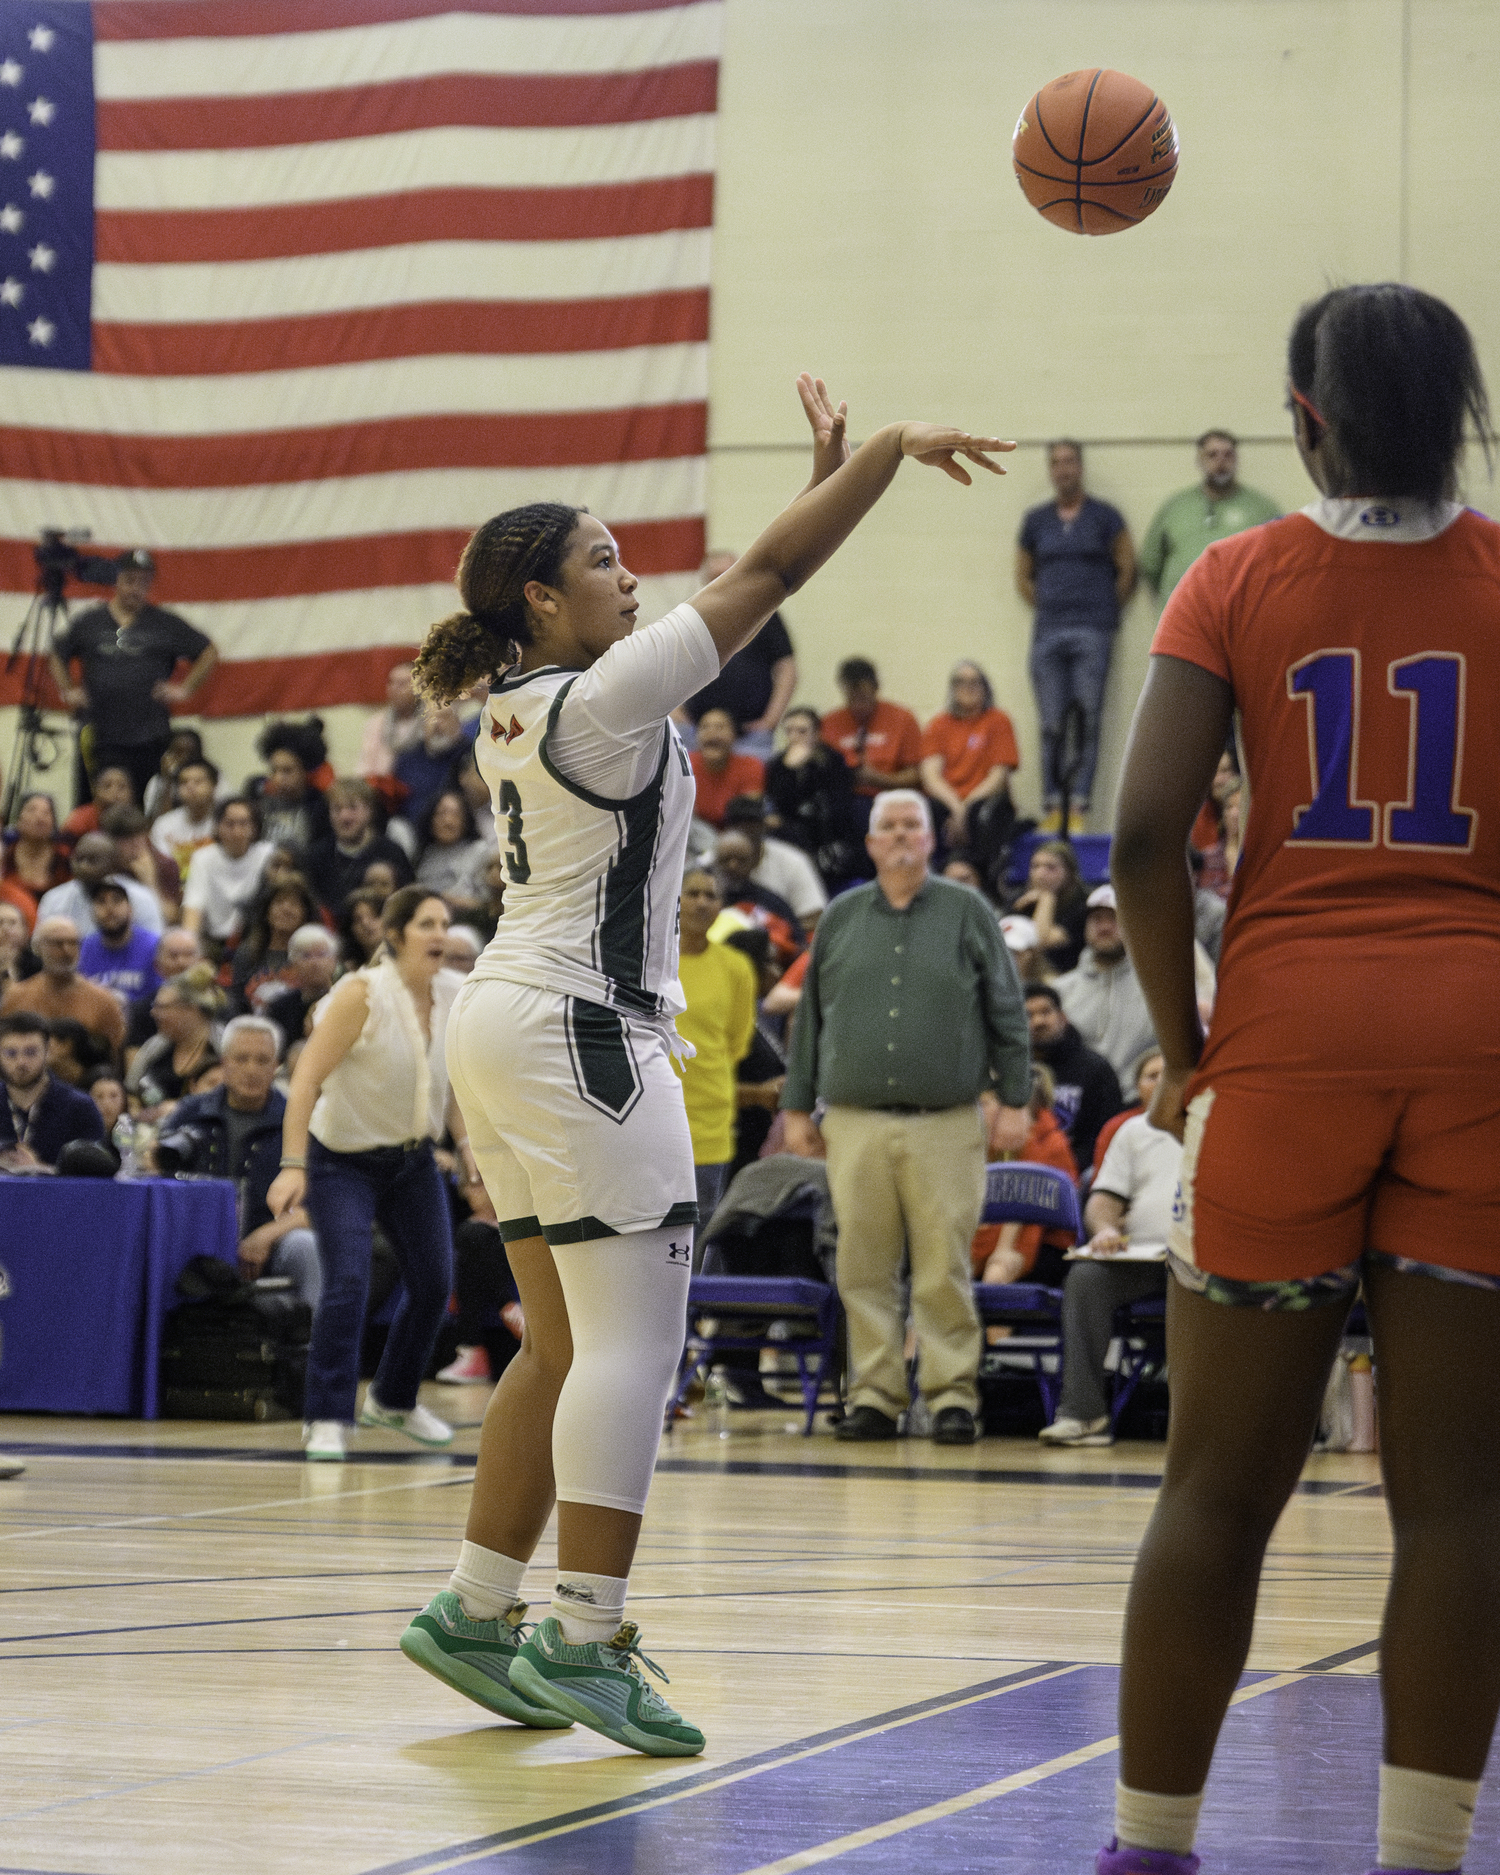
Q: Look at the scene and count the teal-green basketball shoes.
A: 2